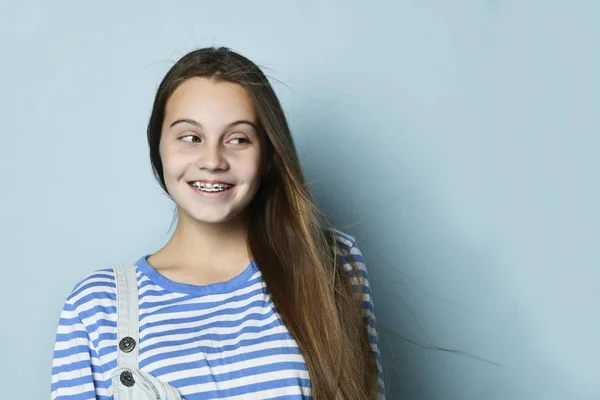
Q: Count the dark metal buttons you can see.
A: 2